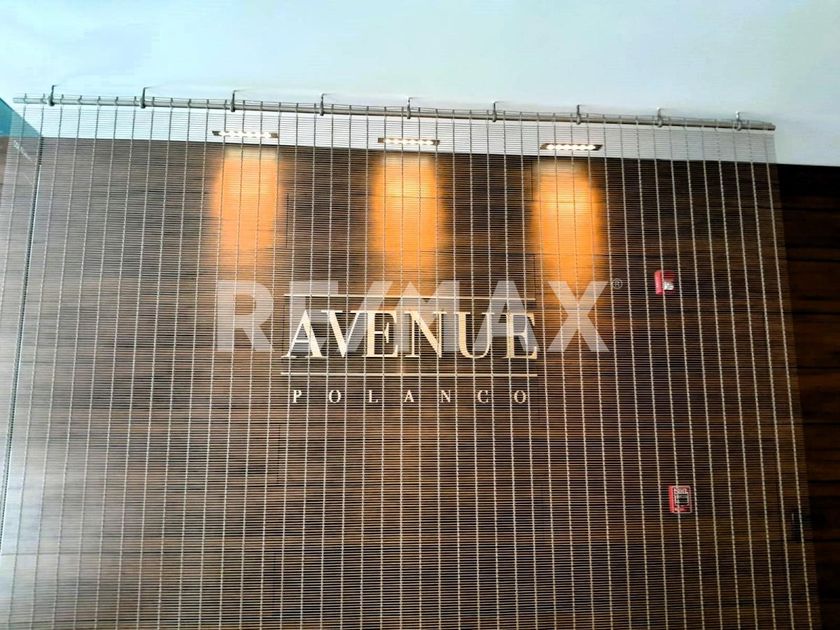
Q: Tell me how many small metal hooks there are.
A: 9